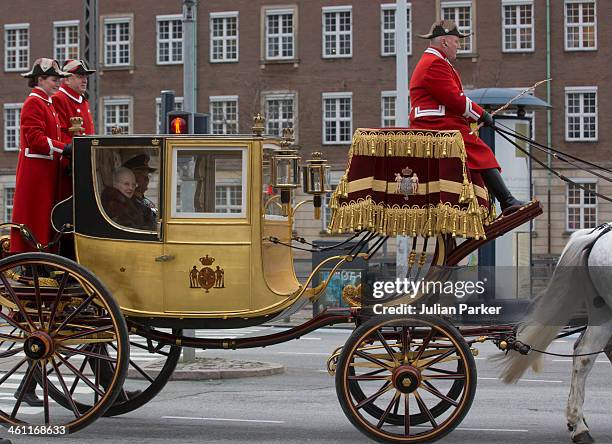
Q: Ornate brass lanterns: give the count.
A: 2